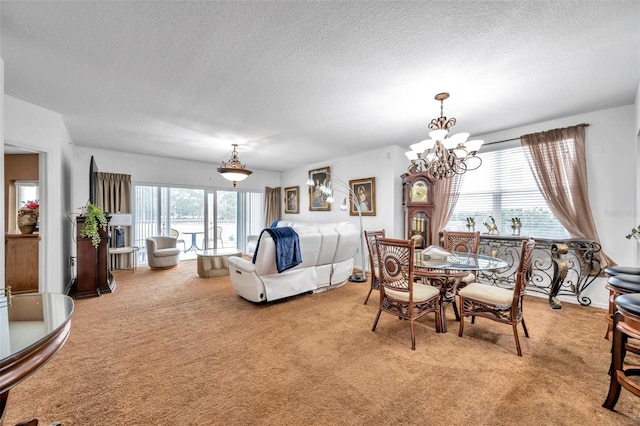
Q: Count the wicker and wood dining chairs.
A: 4